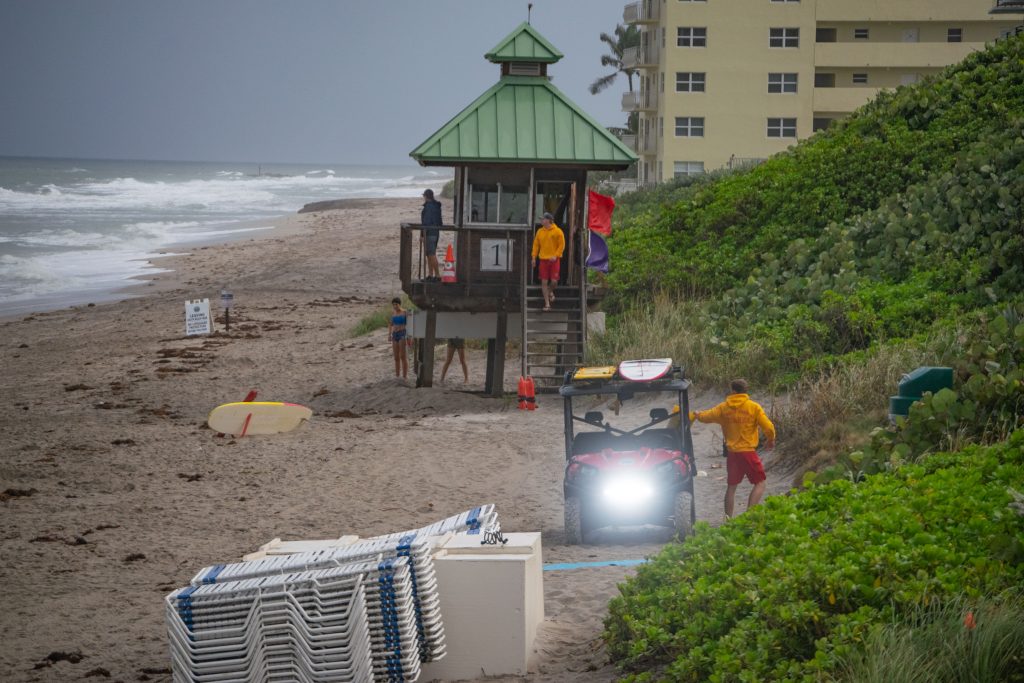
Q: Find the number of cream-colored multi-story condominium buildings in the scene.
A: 1